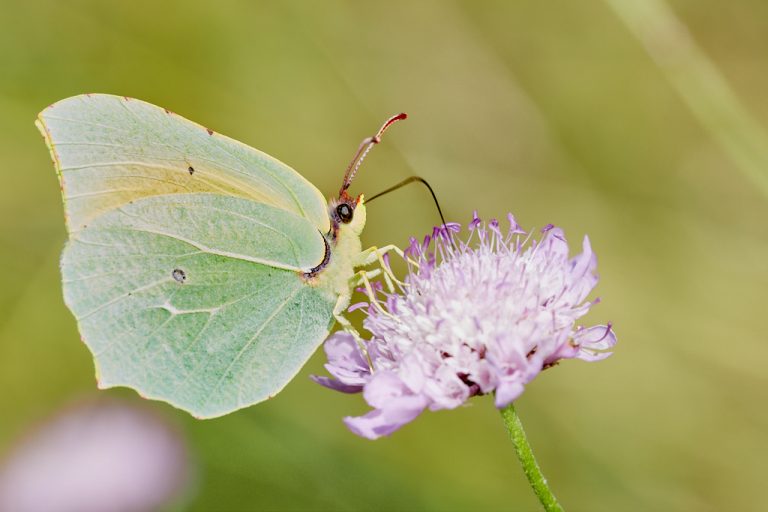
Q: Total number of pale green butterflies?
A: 1